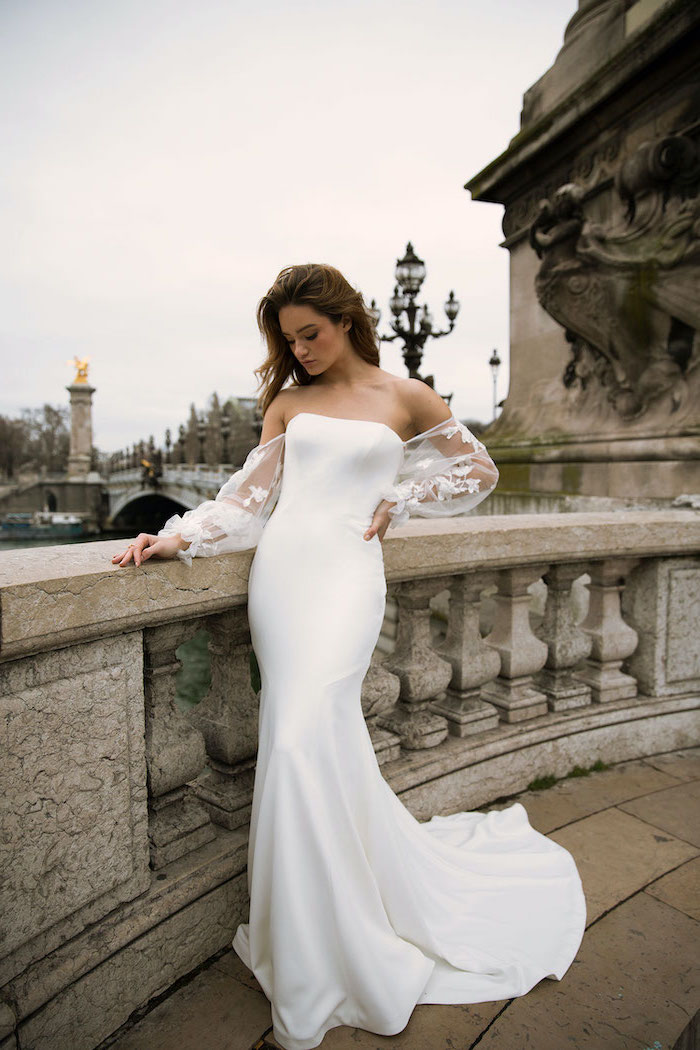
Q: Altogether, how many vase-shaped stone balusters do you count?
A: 8